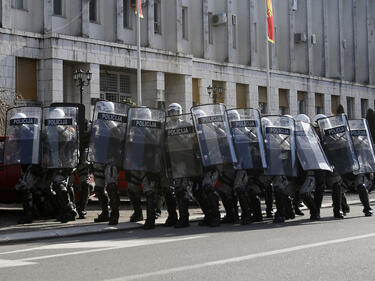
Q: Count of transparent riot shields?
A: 11